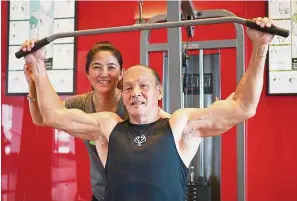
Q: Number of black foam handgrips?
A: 2